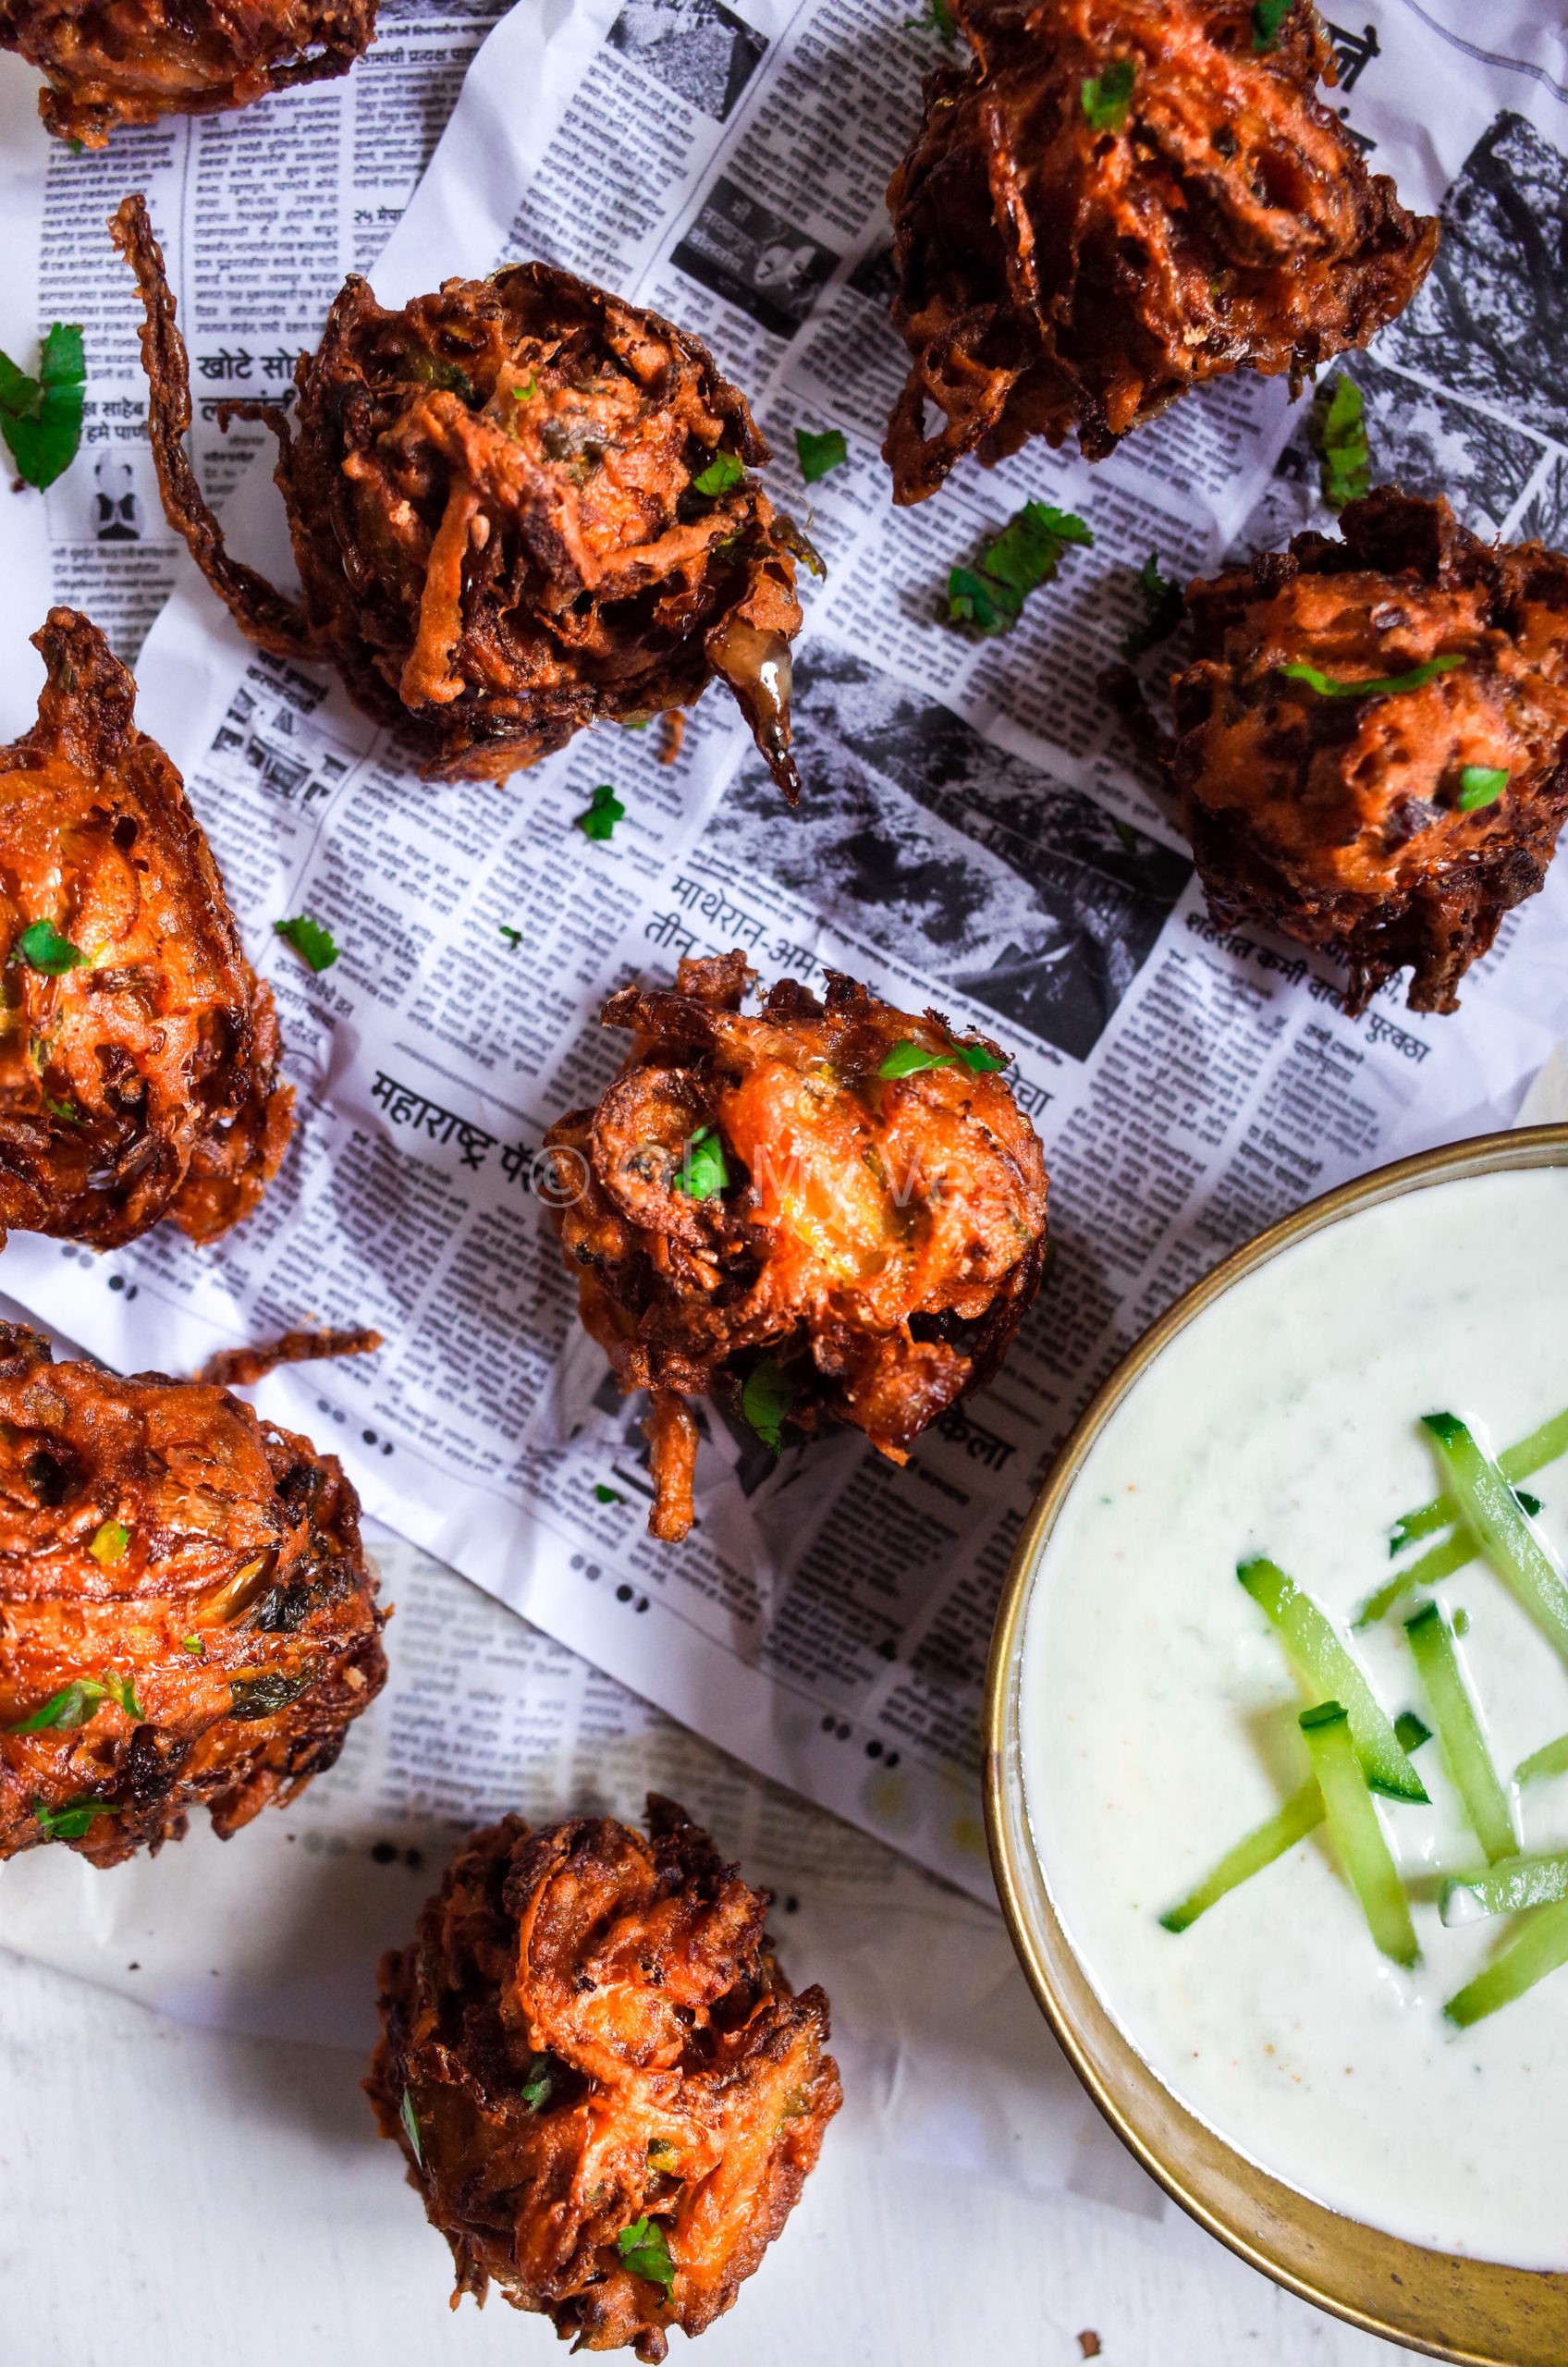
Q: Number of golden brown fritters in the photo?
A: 8